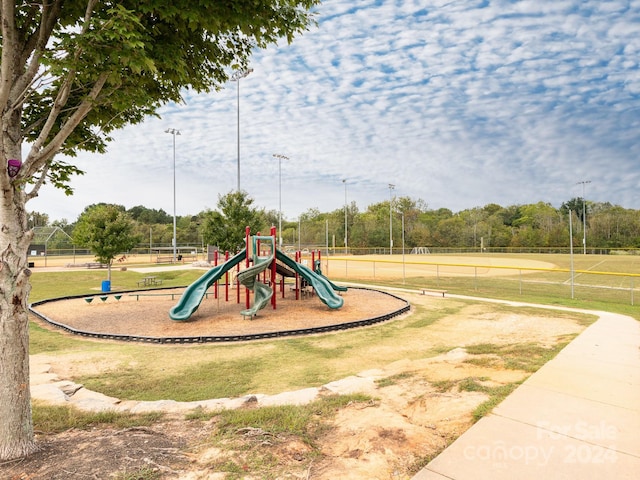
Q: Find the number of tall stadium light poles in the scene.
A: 6